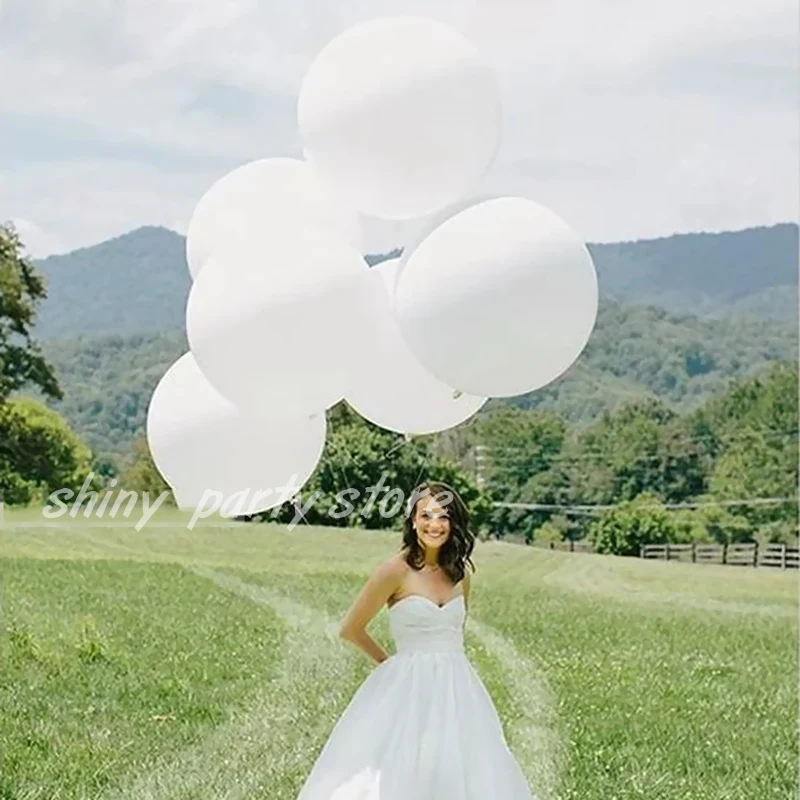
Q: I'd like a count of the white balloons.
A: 6